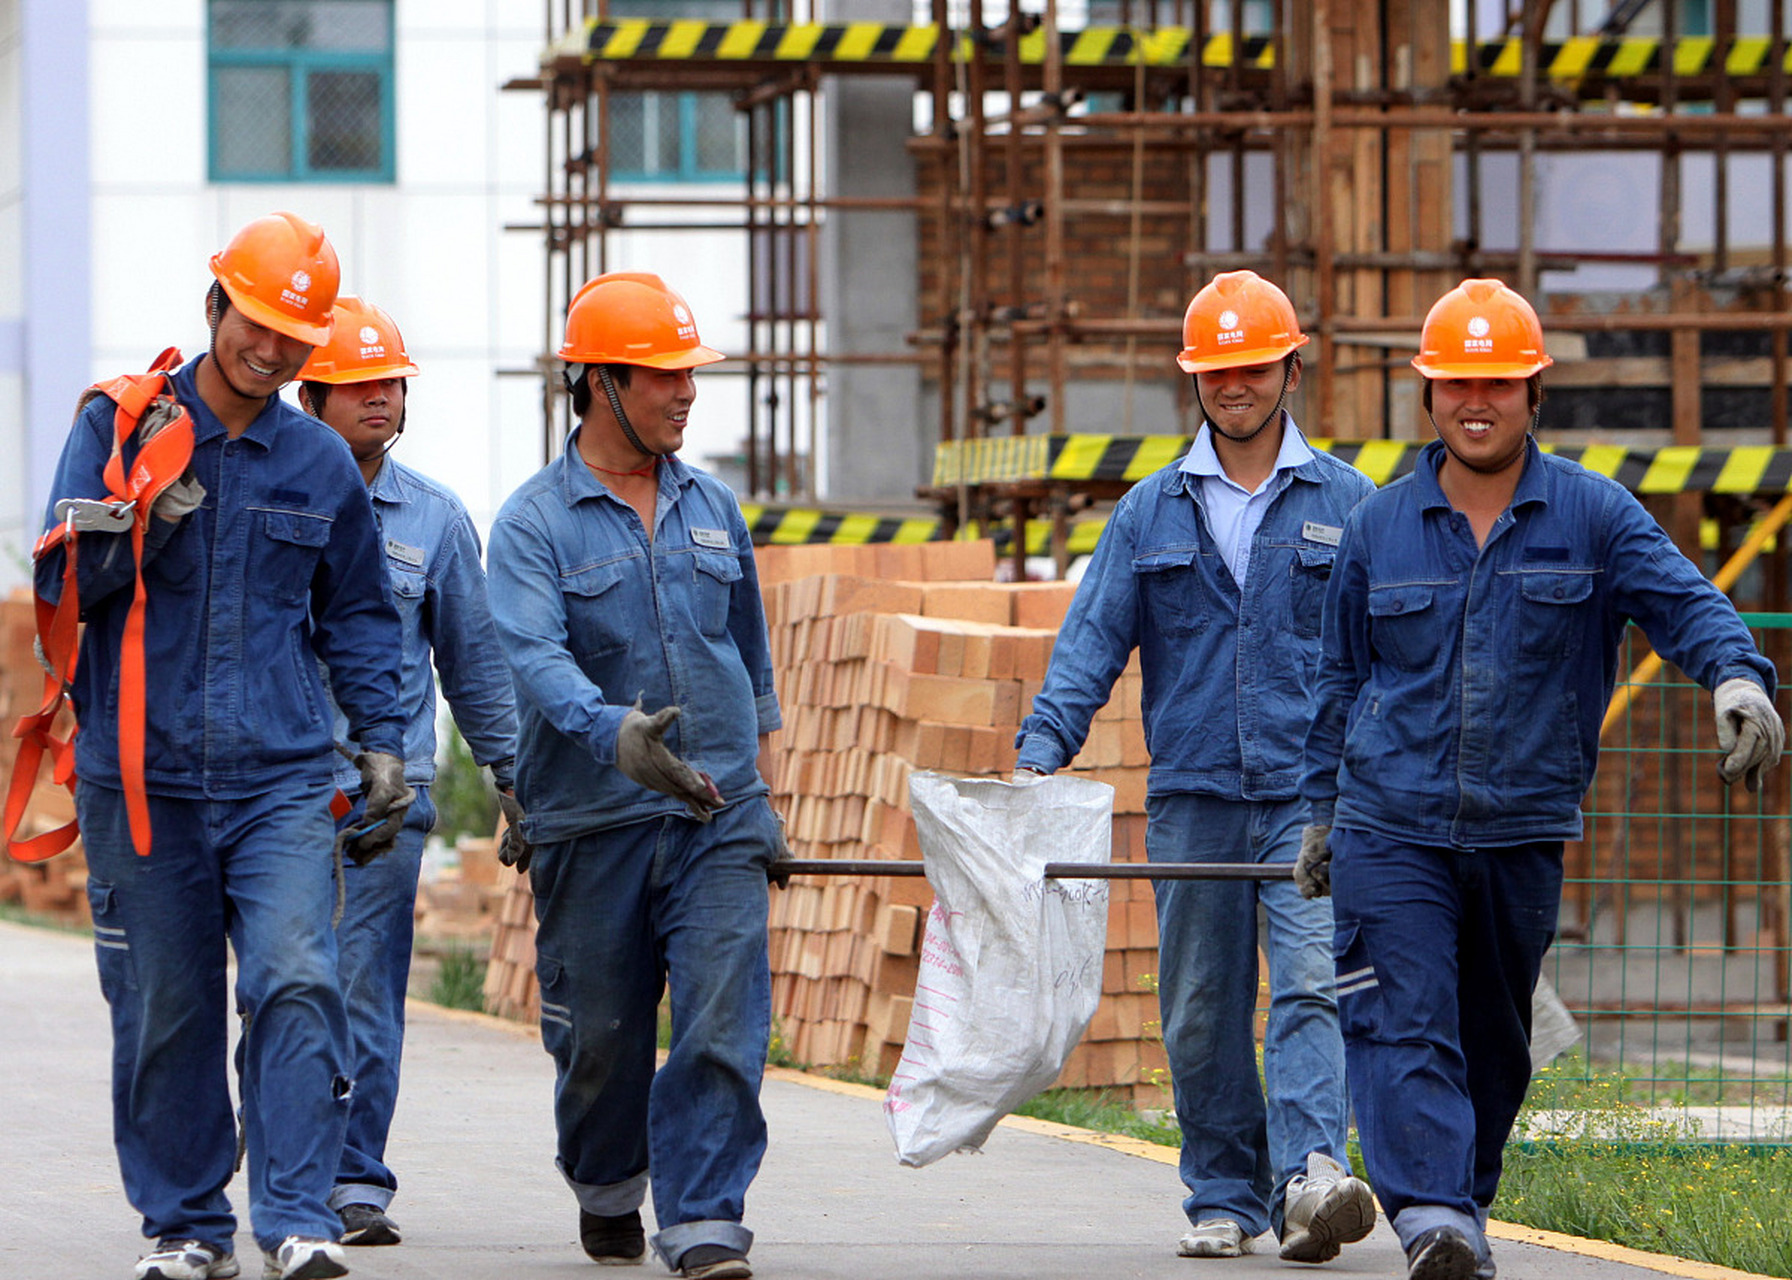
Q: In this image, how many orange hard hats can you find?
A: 5